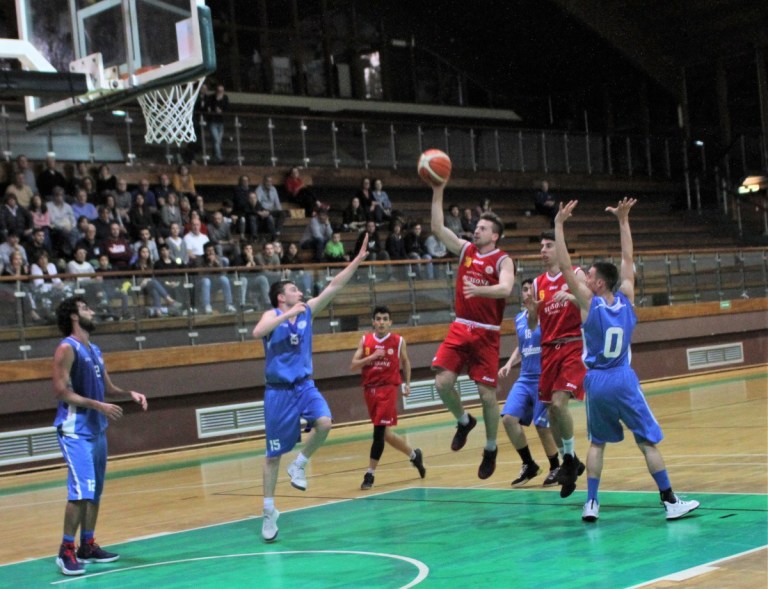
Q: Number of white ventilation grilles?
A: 4